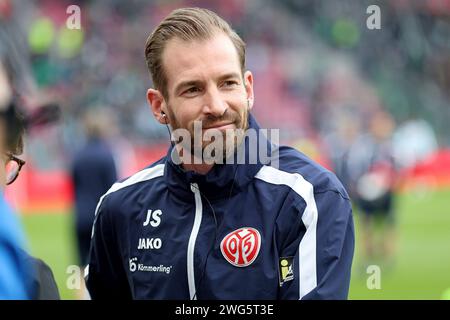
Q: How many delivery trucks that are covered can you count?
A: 0